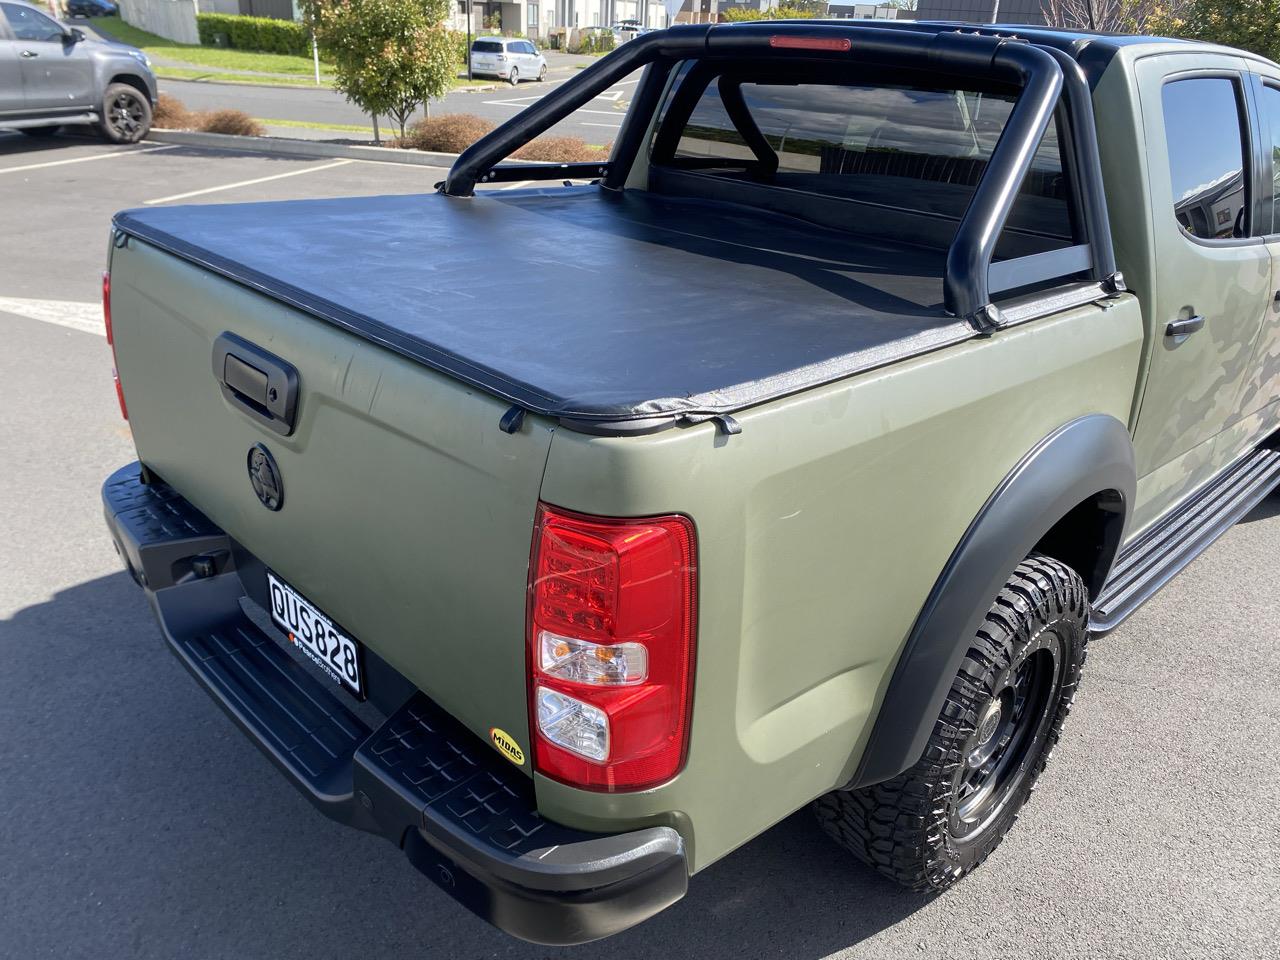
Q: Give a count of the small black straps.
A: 3